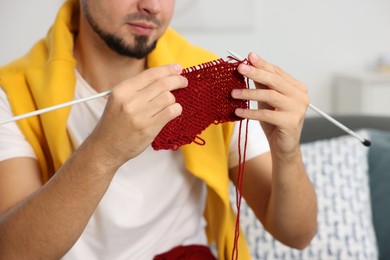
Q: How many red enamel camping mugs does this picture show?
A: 0